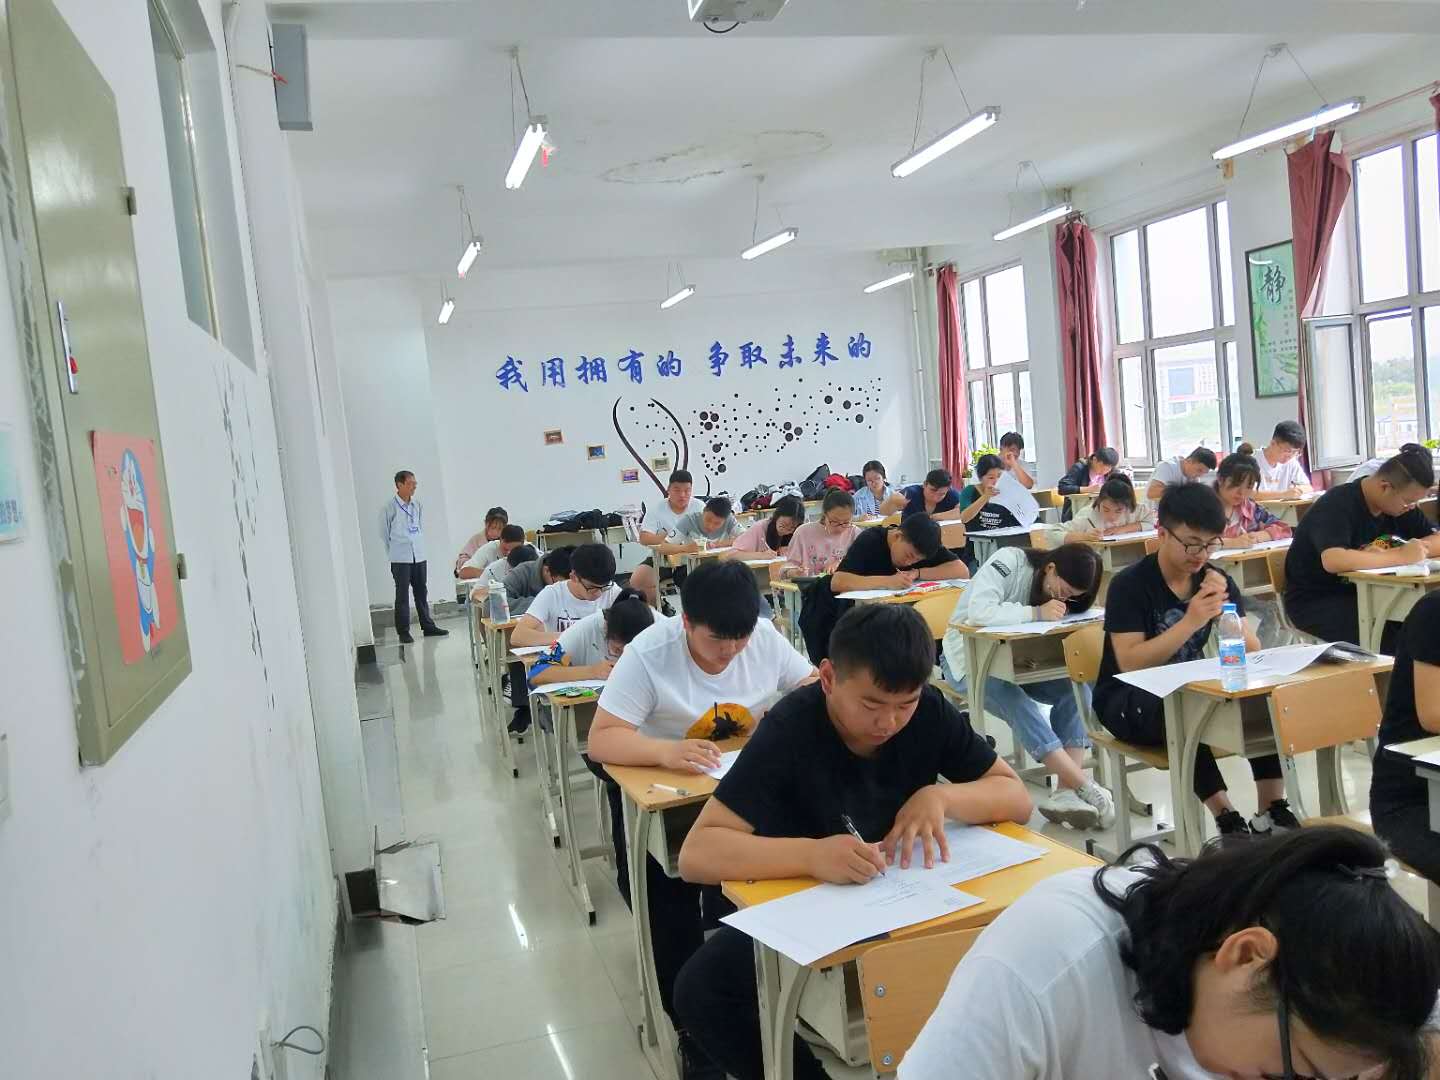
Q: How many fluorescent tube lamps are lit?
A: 9